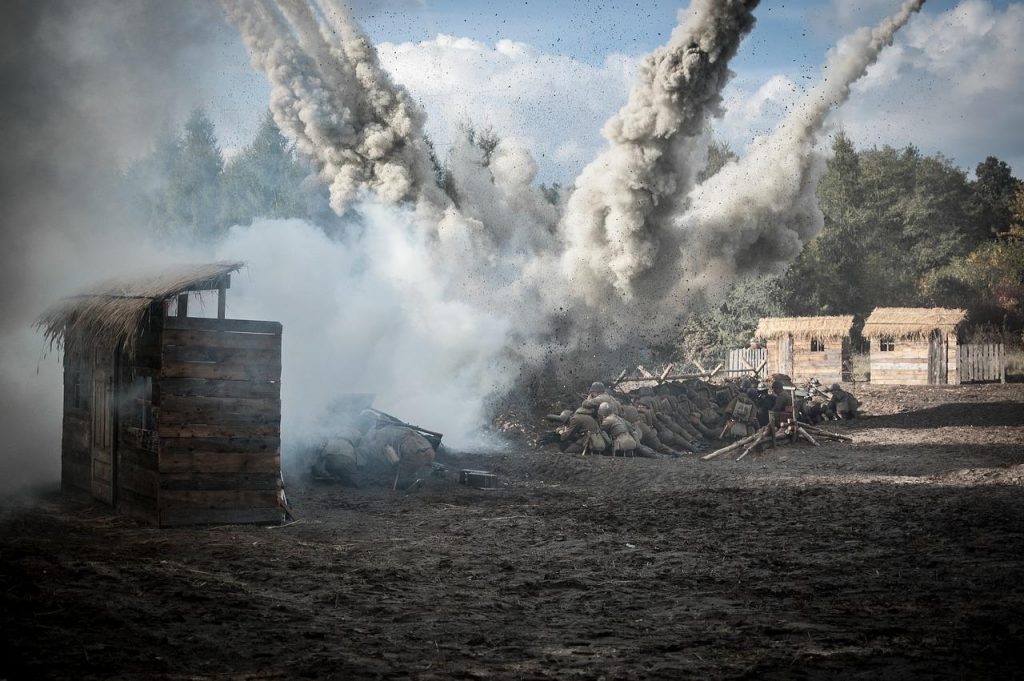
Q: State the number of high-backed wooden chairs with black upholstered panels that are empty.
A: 0